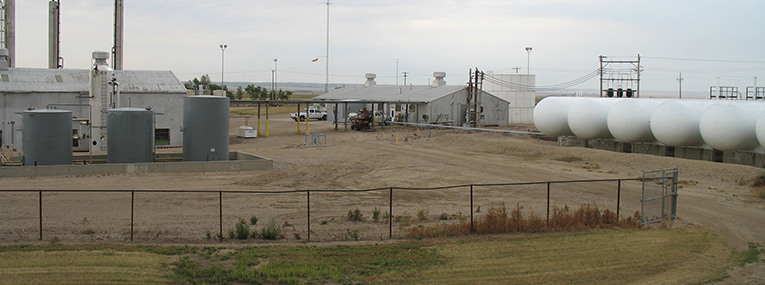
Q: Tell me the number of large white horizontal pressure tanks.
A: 6